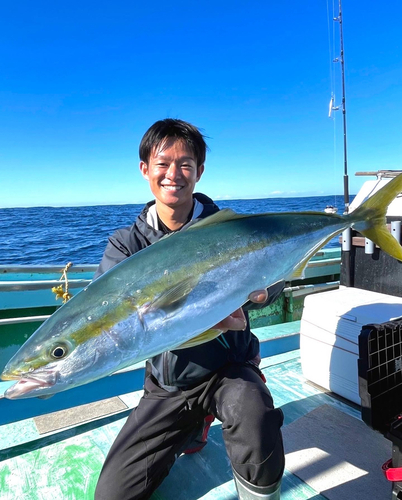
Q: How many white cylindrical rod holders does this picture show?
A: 3